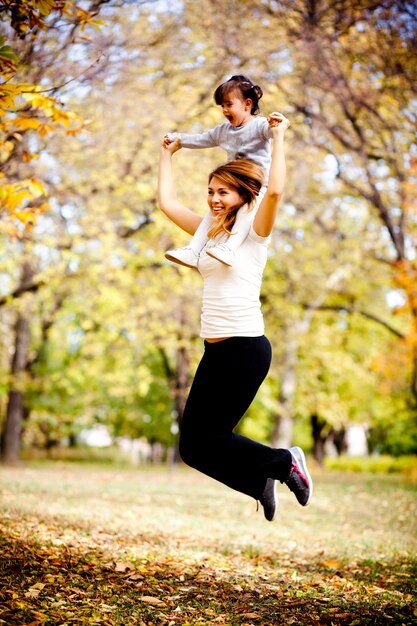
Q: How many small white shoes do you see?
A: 2